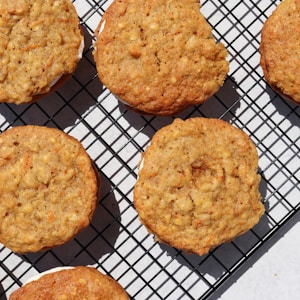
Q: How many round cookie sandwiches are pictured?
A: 6